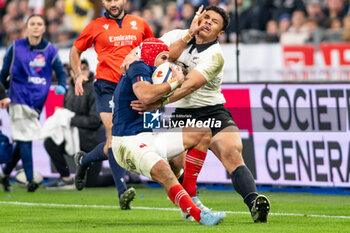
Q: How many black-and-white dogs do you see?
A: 0